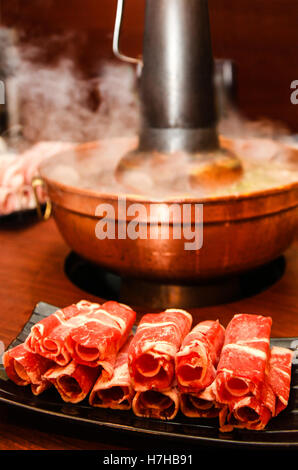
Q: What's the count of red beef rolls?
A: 11